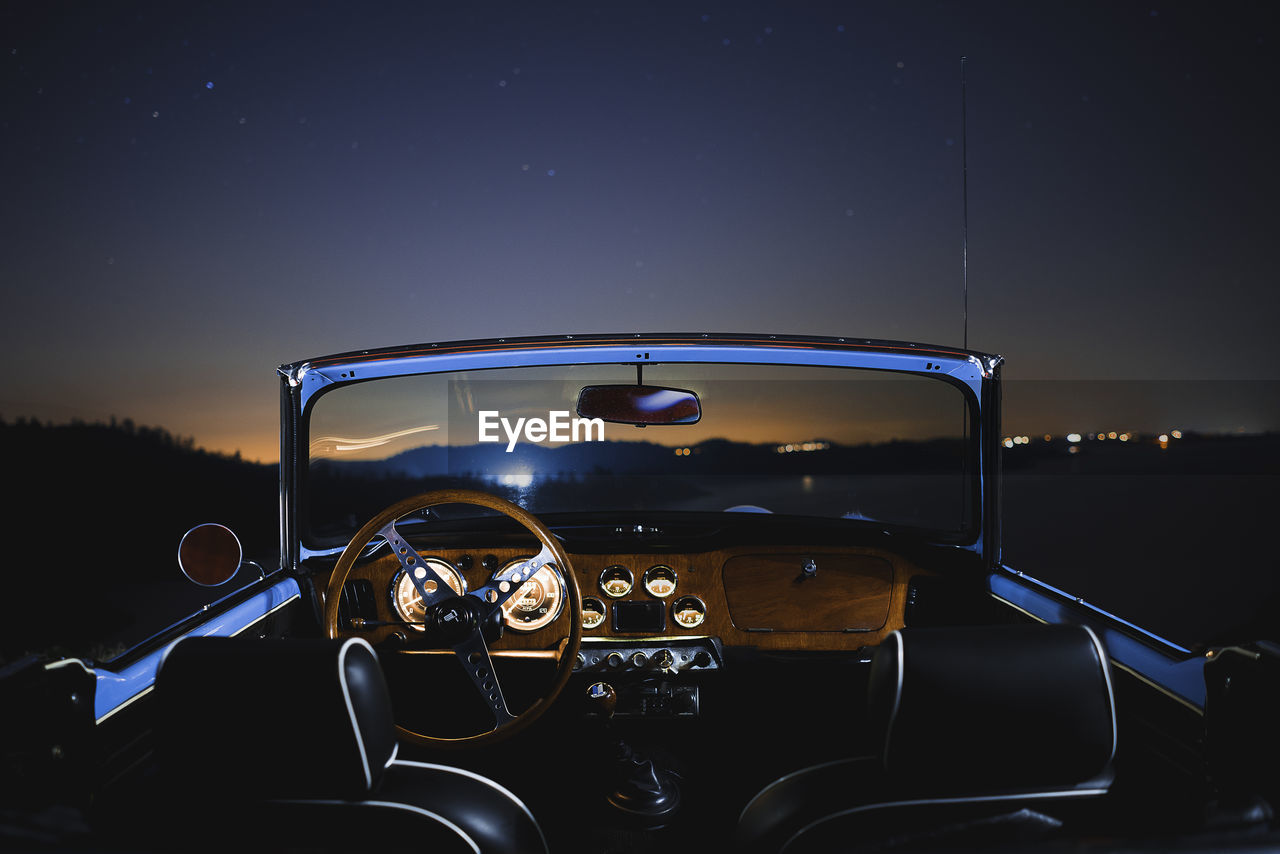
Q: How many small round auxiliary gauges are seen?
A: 4